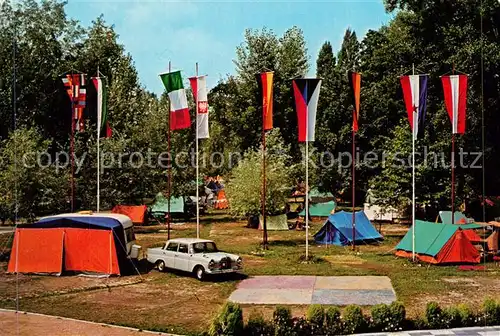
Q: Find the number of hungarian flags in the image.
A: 1